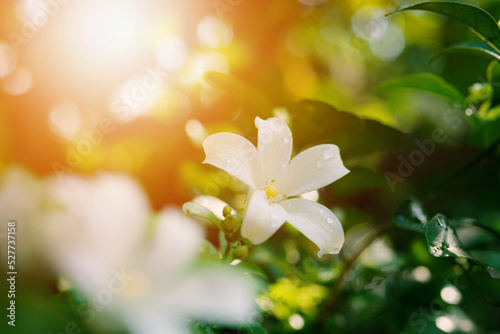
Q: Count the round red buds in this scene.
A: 0